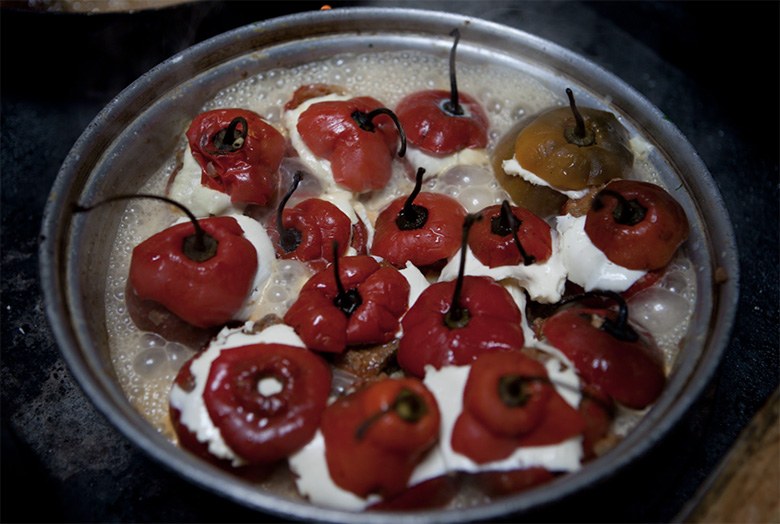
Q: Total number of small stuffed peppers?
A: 15